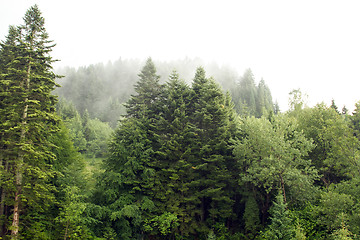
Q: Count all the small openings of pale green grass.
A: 1